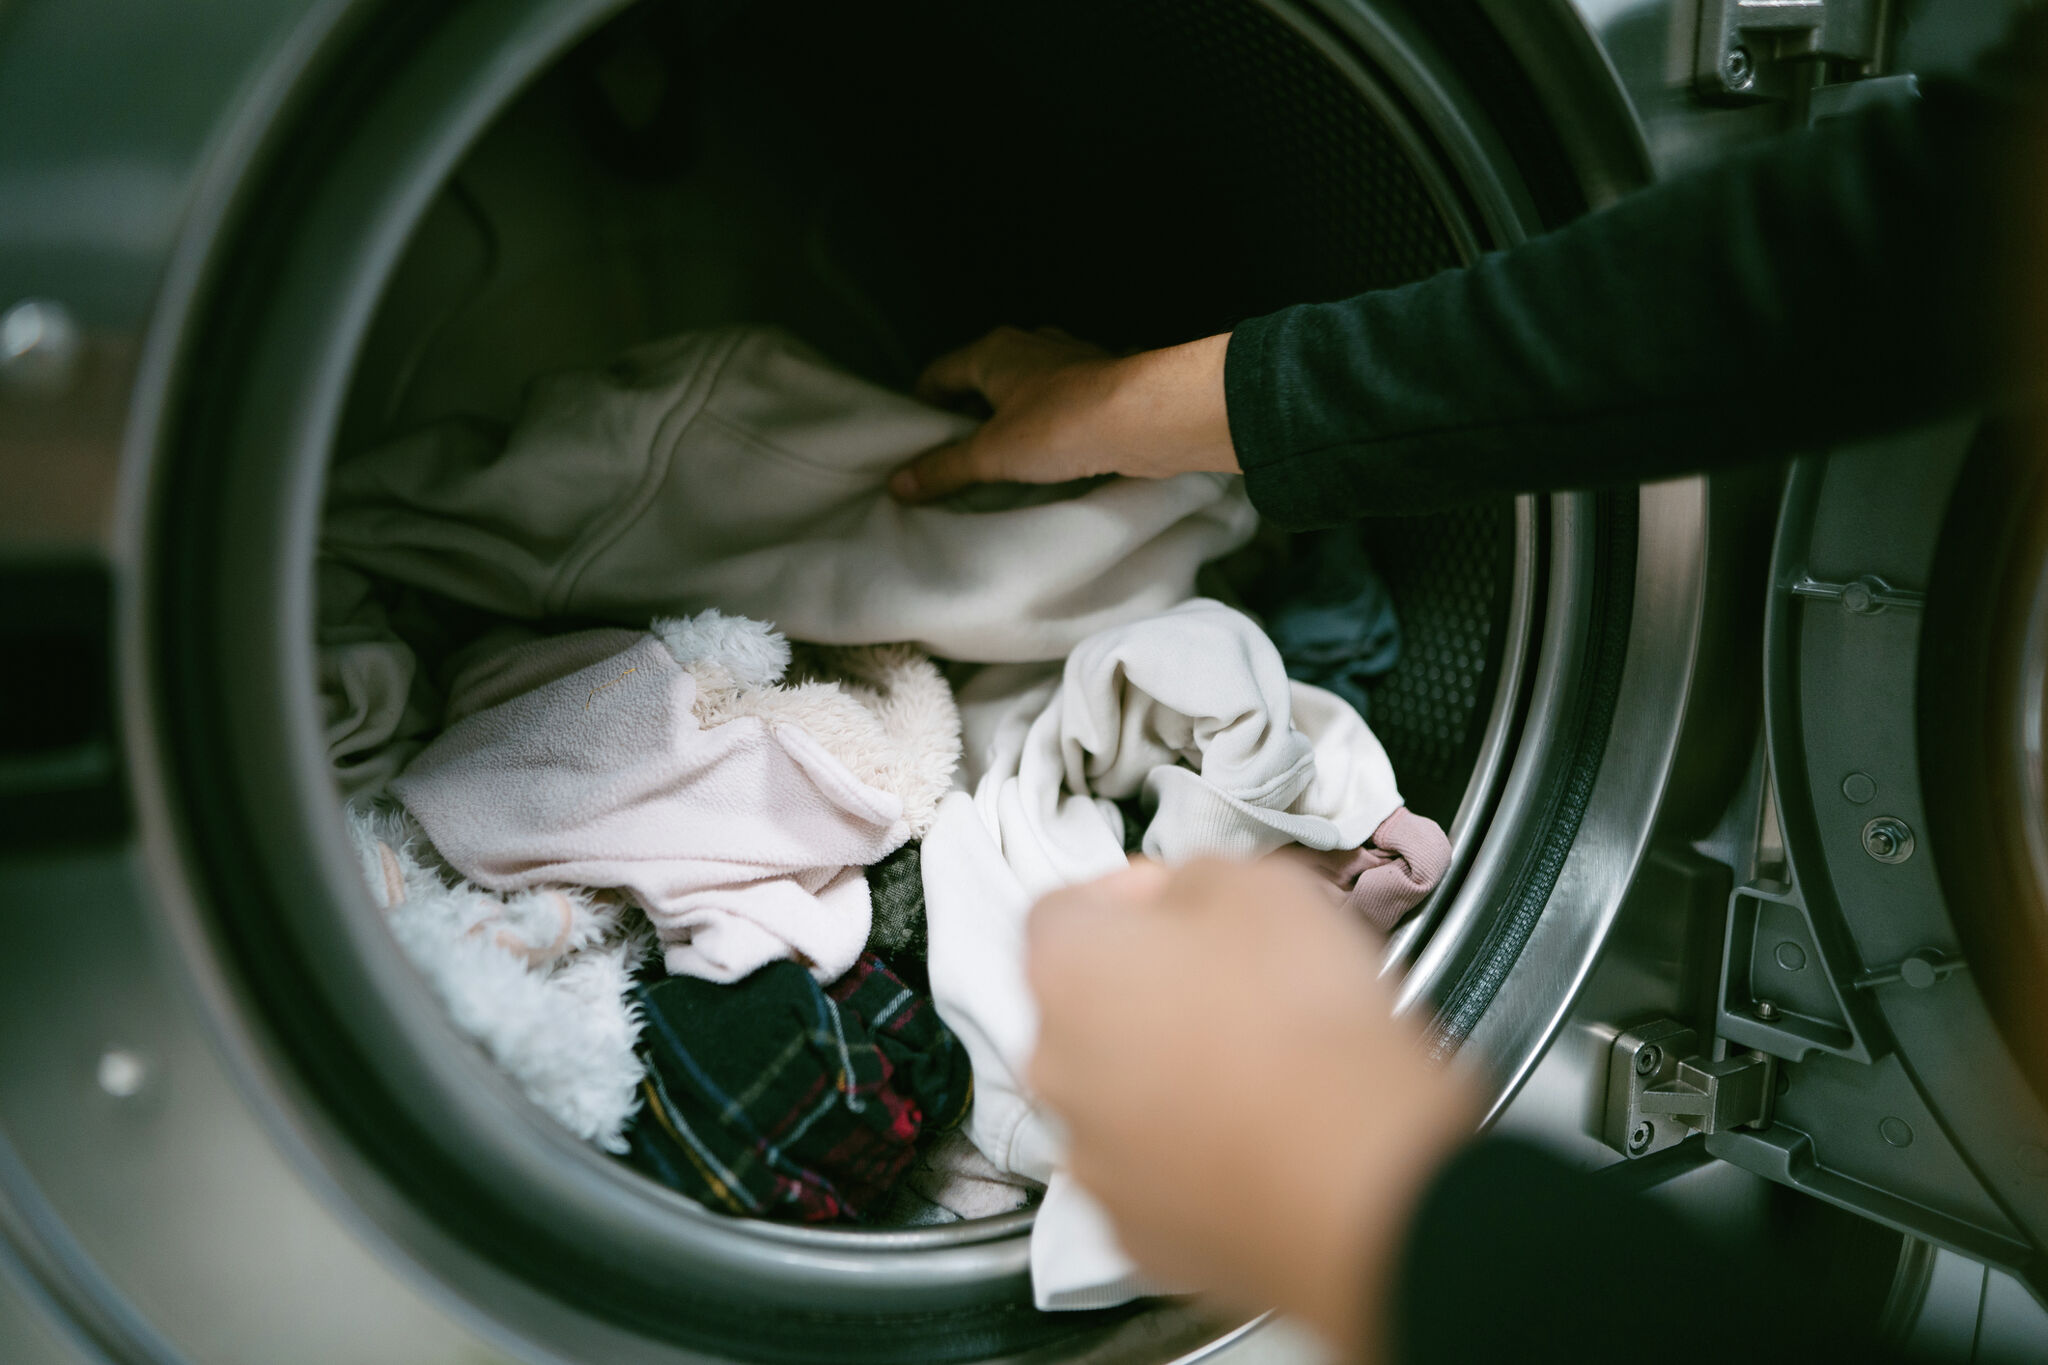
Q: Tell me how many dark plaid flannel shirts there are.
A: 1